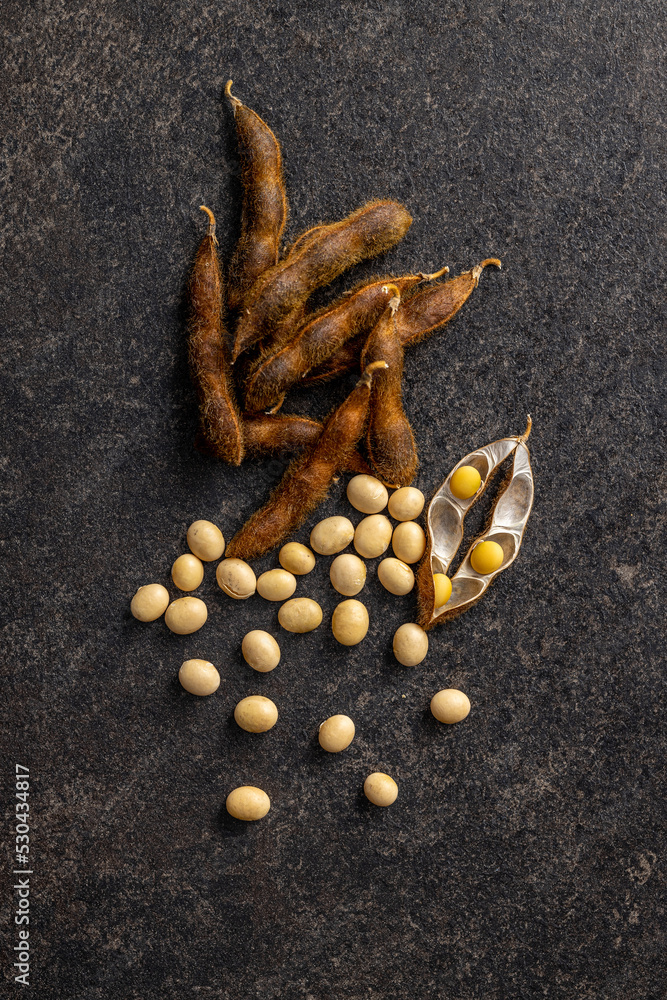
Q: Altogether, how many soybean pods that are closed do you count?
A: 9